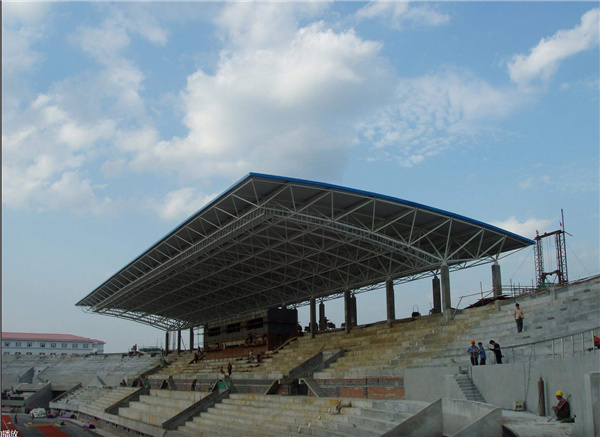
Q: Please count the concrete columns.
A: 11